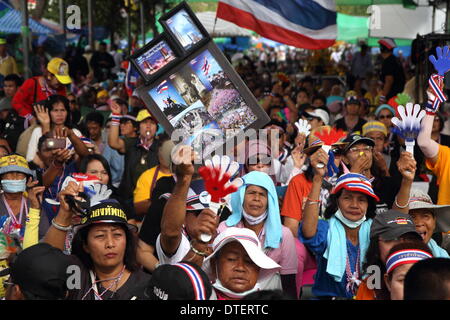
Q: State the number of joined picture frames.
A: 3